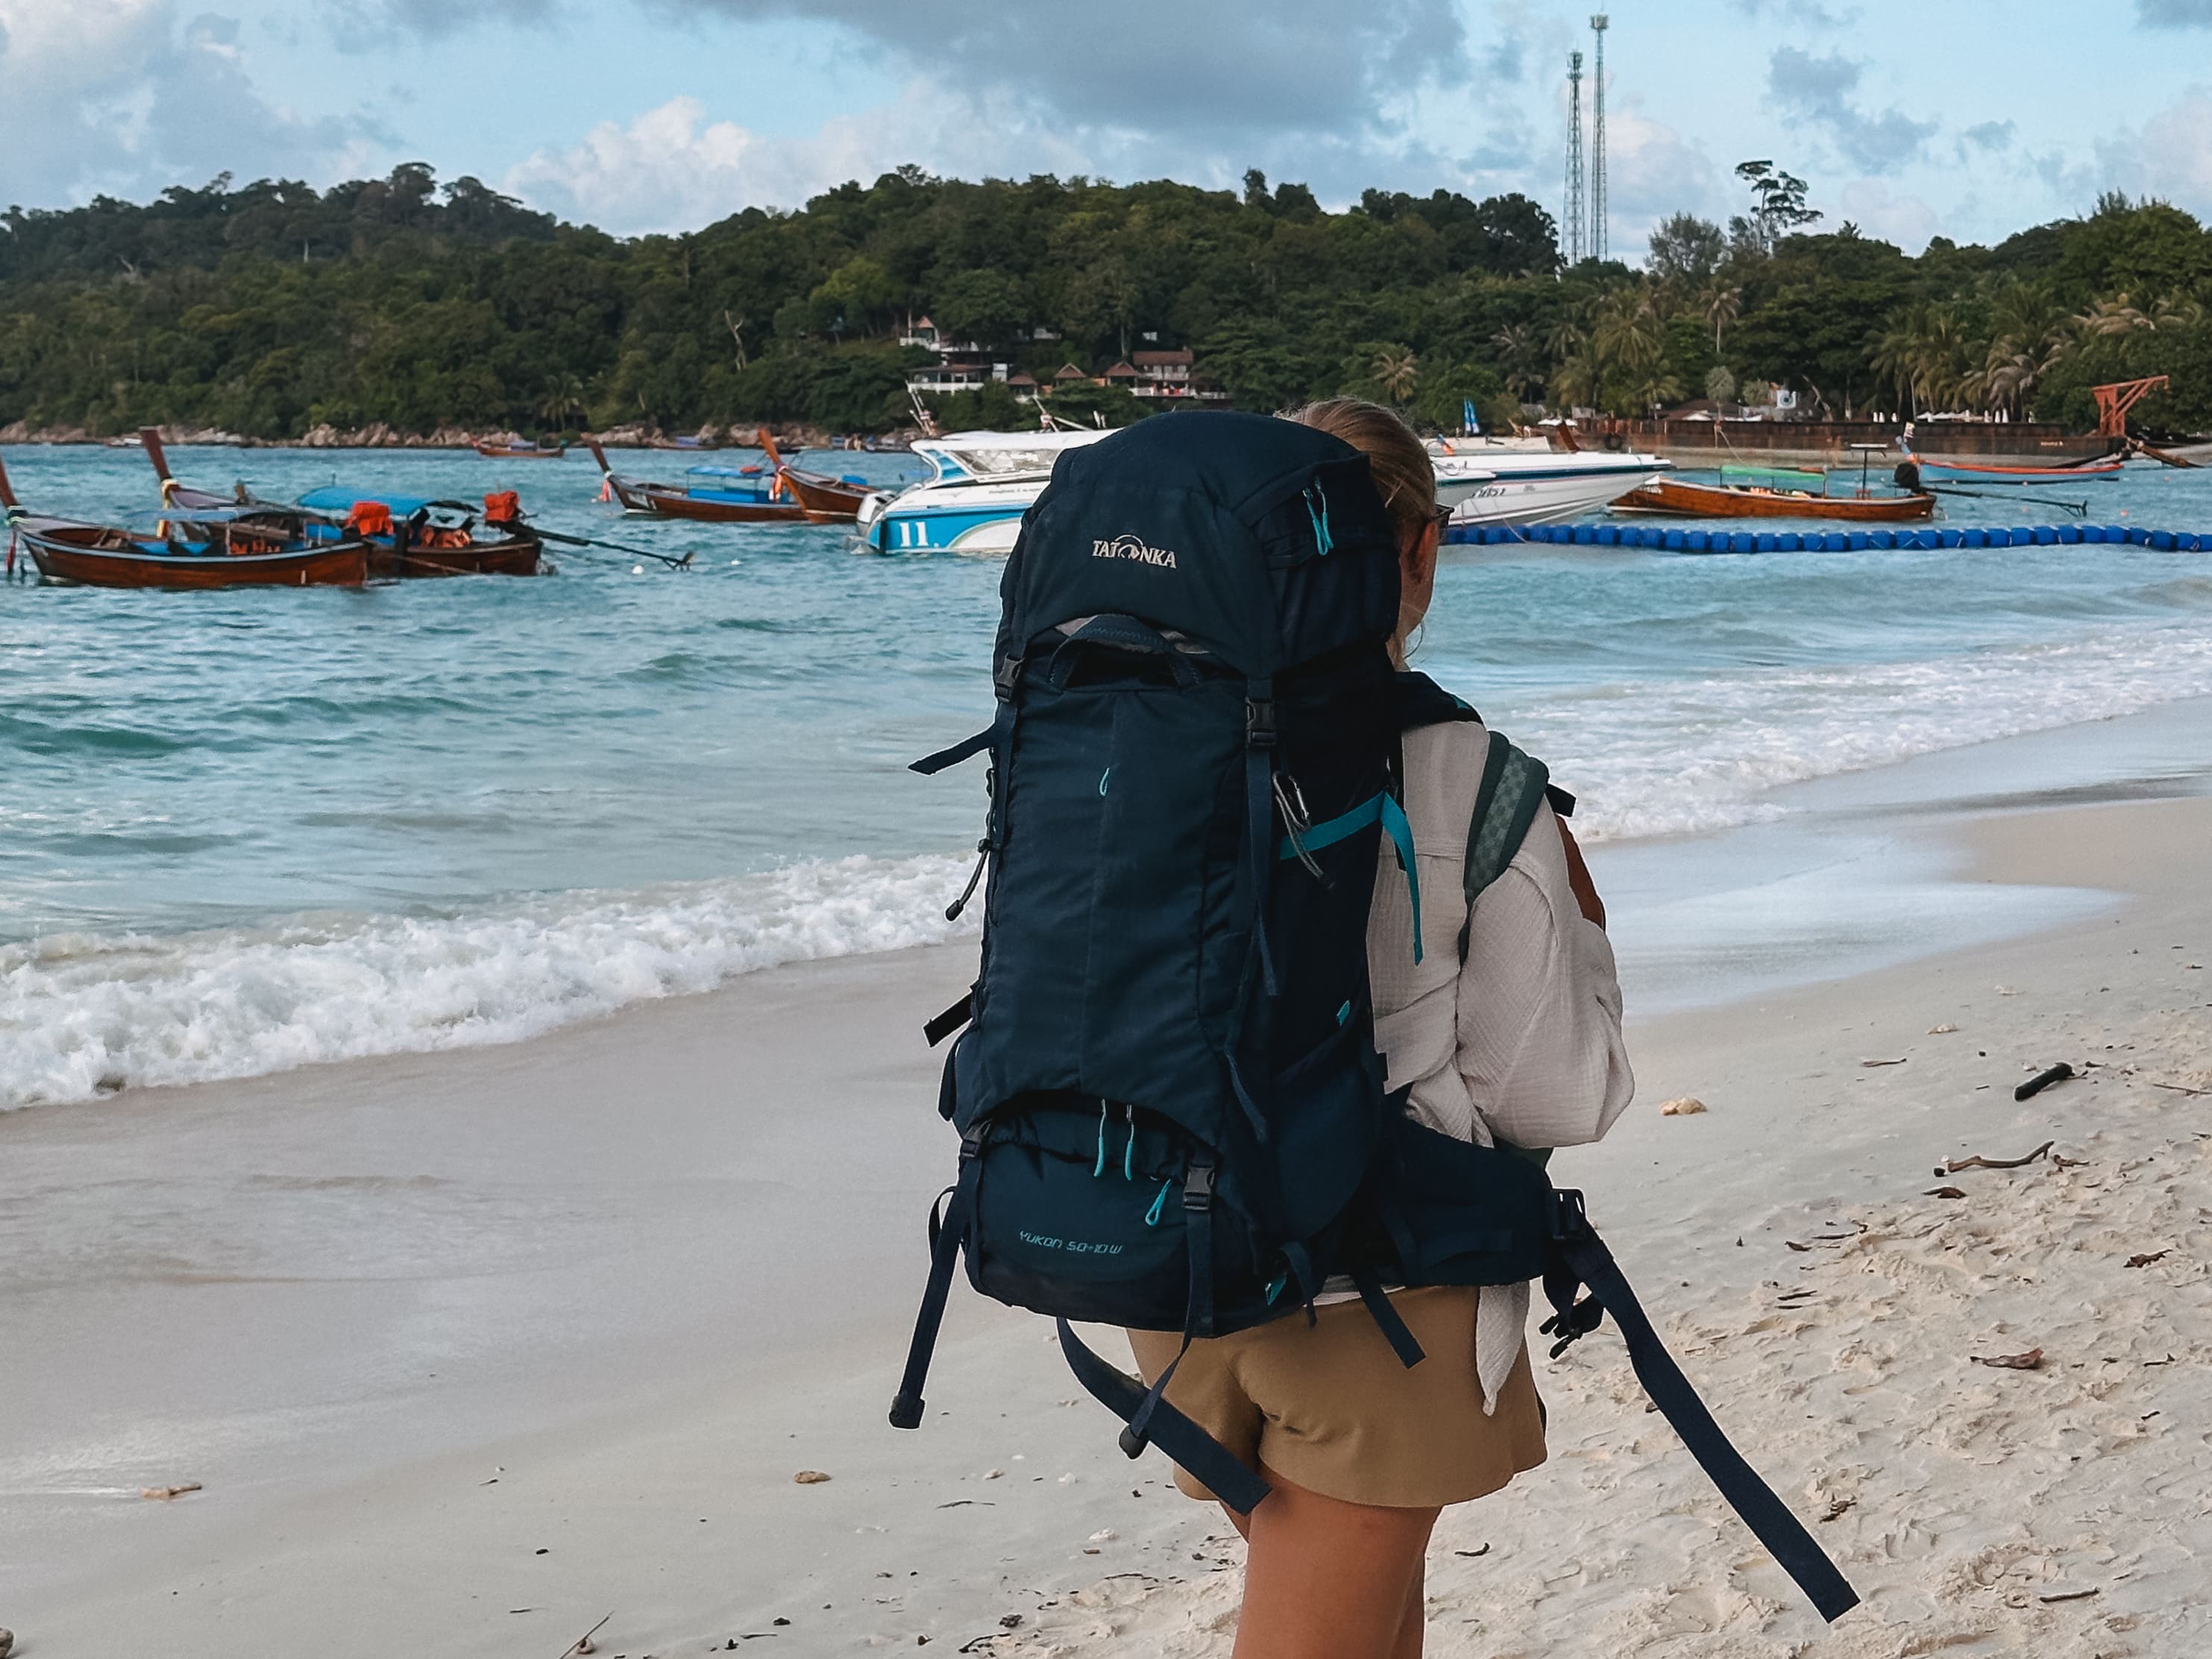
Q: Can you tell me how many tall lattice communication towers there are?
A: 2